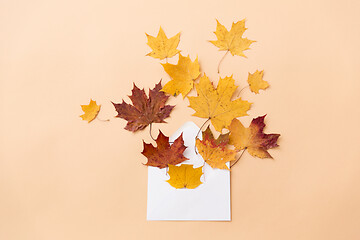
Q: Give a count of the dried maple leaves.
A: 11